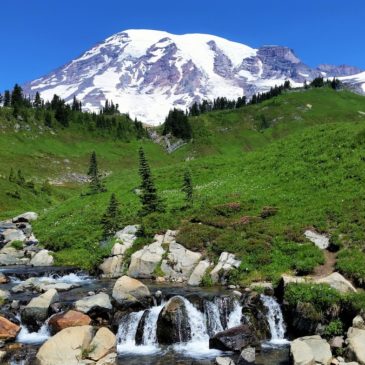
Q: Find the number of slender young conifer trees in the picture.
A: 4